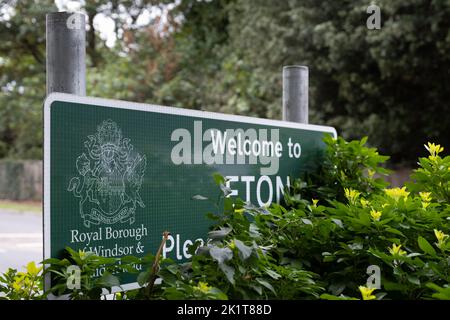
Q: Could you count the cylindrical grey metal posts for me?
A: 2